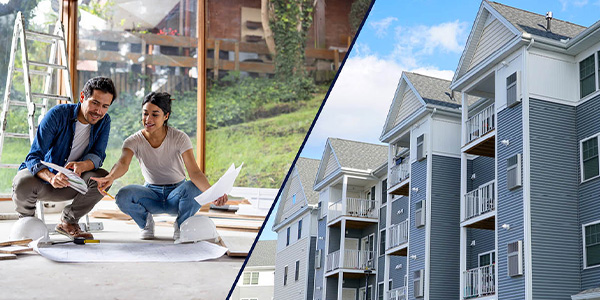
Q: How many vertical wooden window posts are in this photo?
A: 2